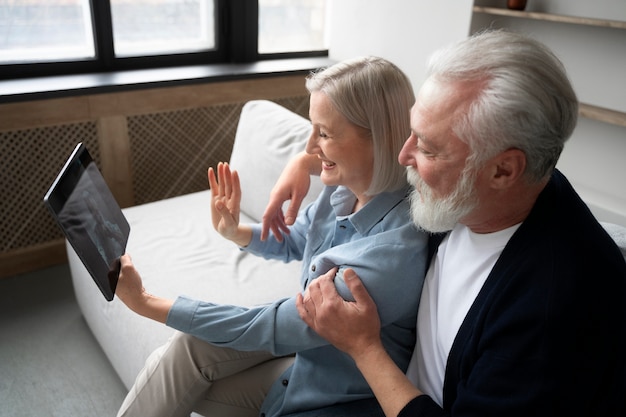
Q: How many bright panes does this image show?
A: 3